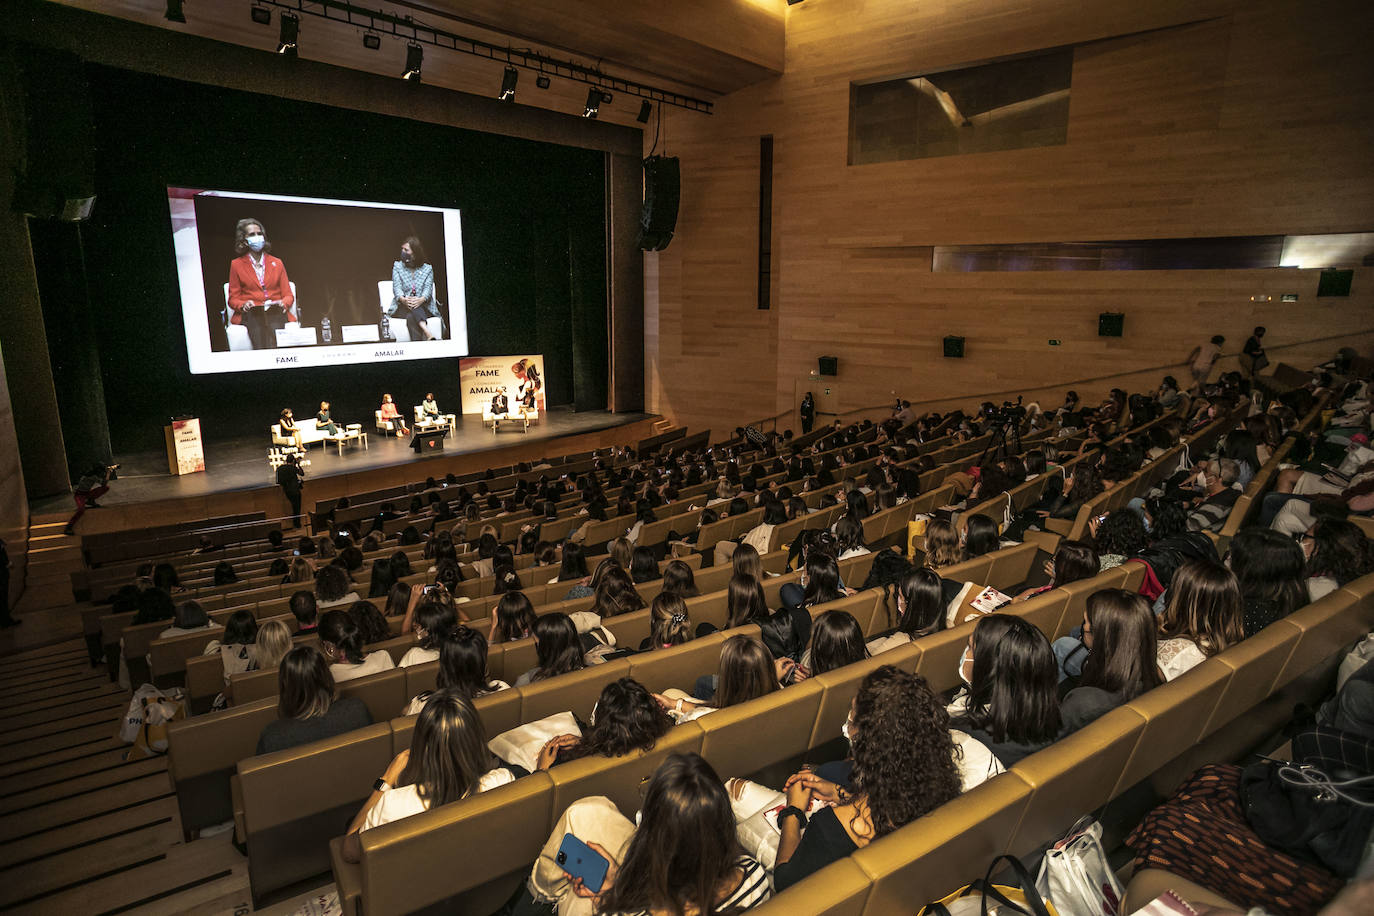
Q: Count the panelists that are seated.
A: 6